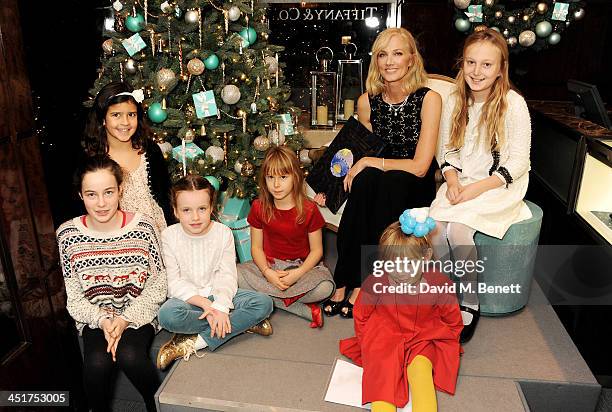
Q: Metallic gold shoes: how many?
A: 2